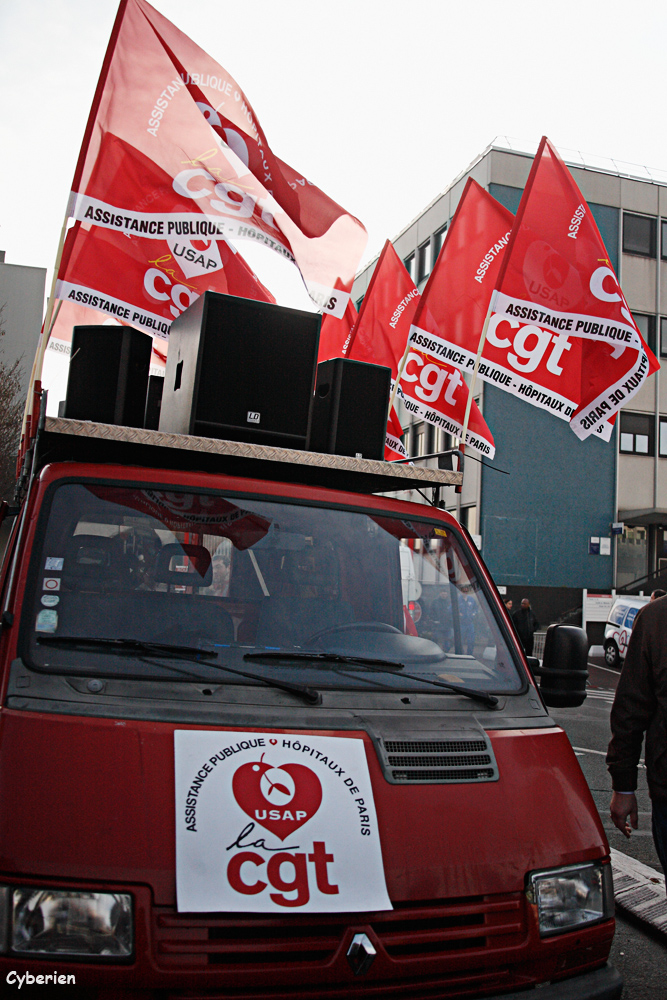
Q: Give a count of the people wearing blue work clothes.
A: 1